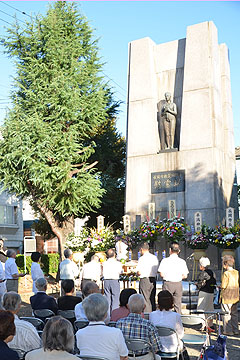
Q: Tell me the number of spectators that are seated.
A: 10